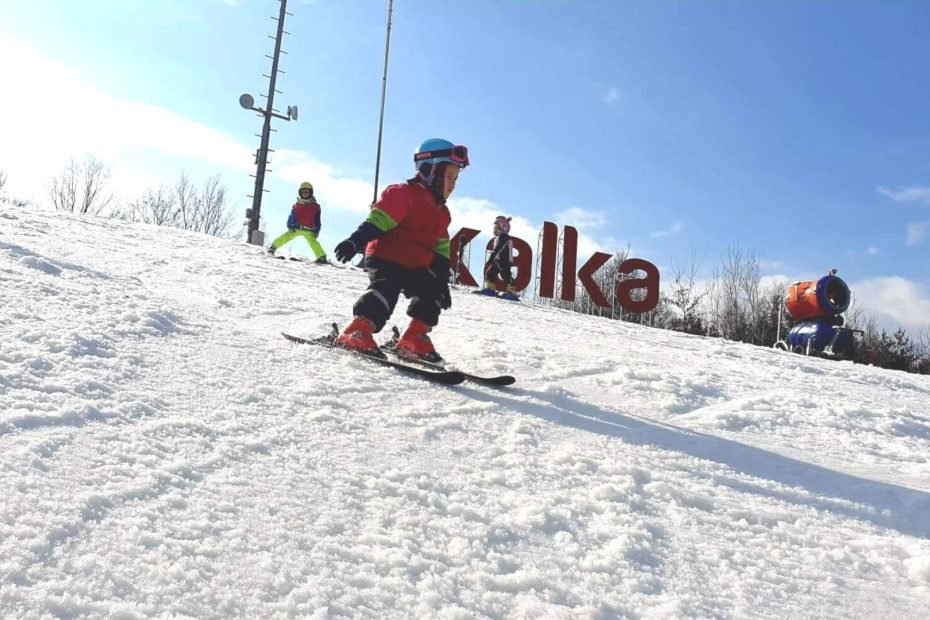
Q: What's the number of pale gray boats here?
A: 0